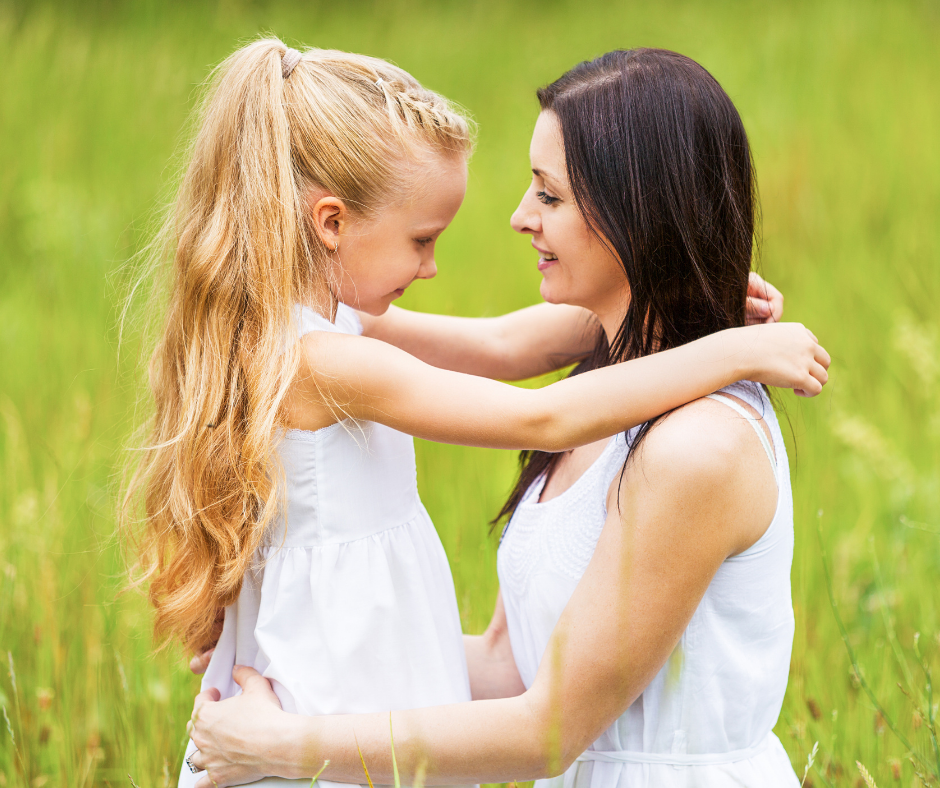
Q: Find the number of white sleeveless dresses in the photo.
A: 2